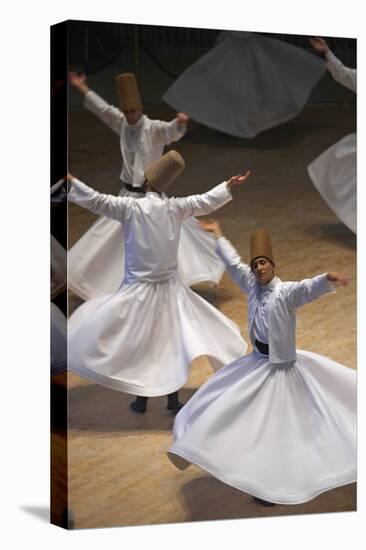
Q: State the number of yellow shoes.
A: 0